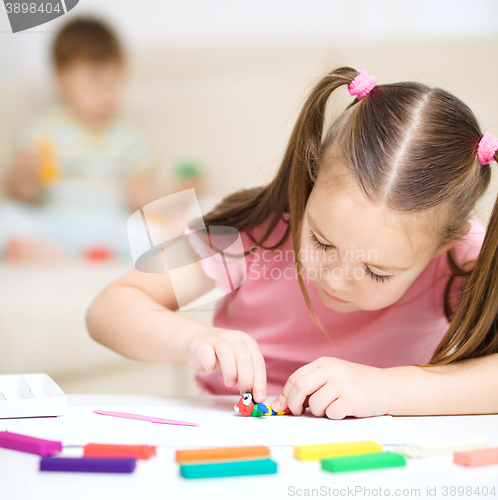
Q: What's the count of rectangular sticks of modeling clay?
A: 9